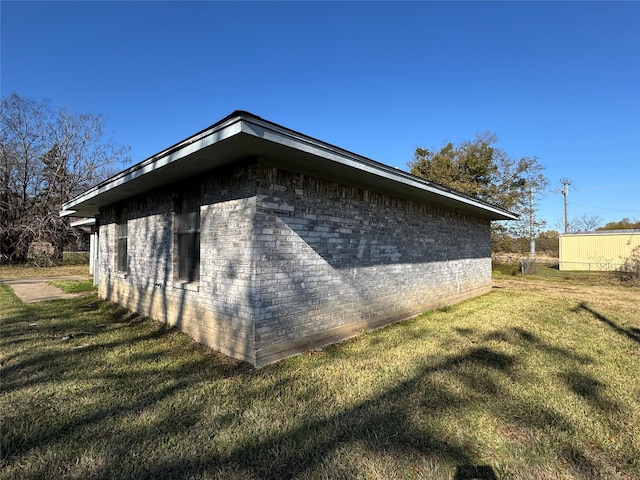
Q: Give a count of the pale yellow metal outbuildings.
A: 1